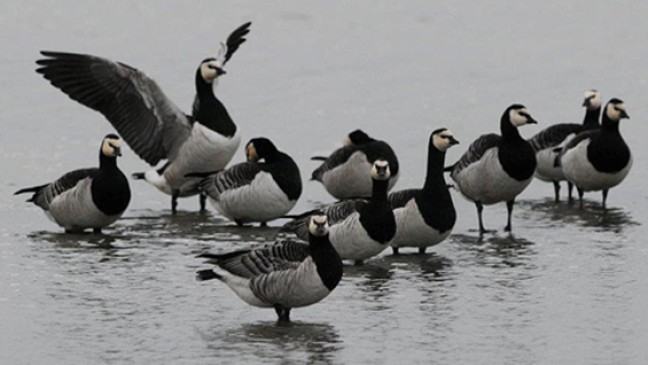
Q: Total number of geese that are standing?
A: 10